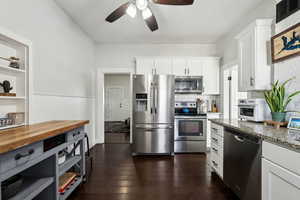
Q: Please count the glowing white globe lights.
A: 3